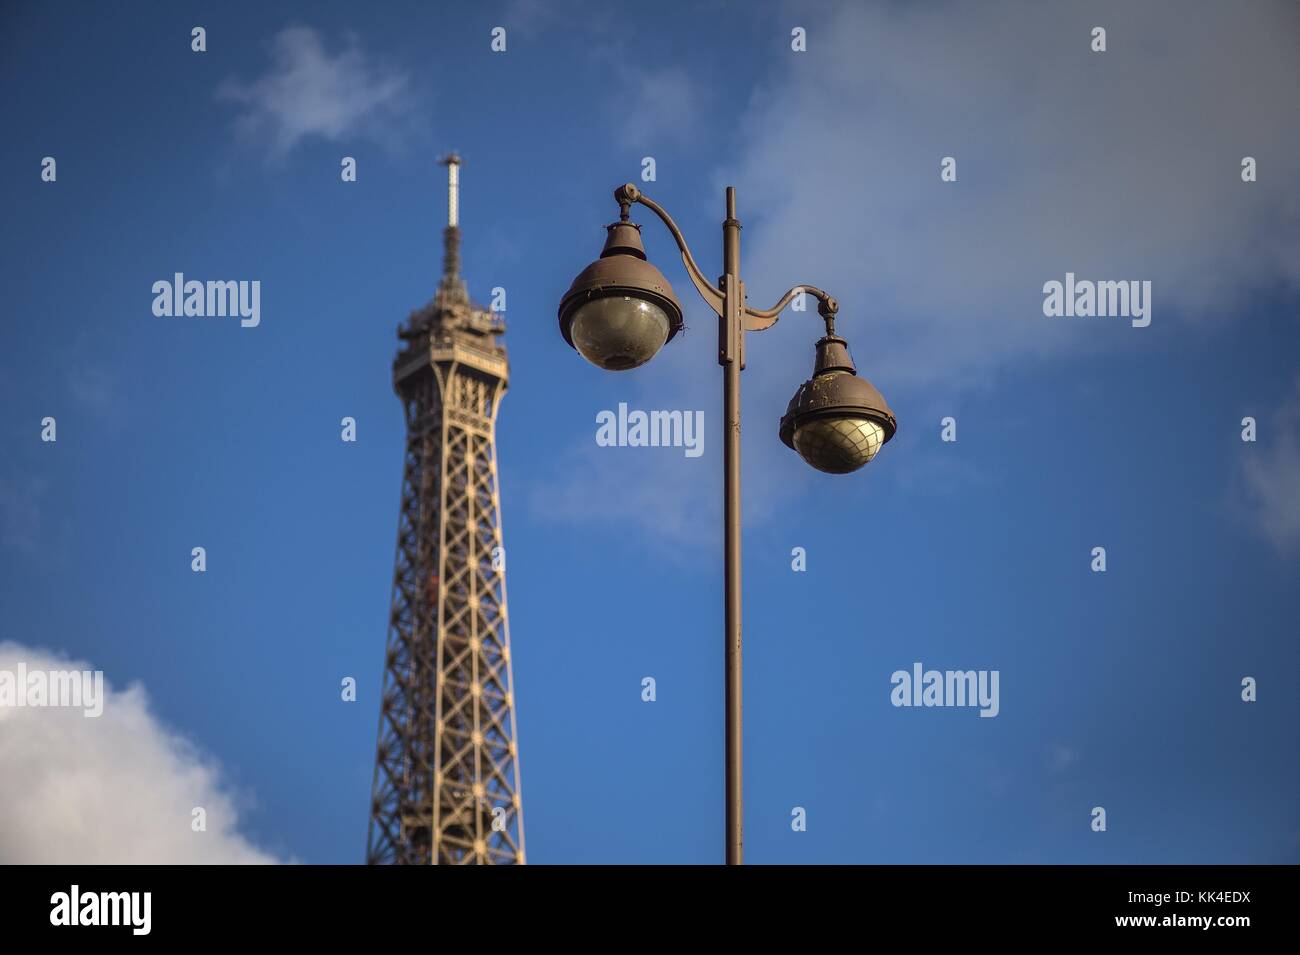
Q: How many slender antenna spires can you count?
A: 1